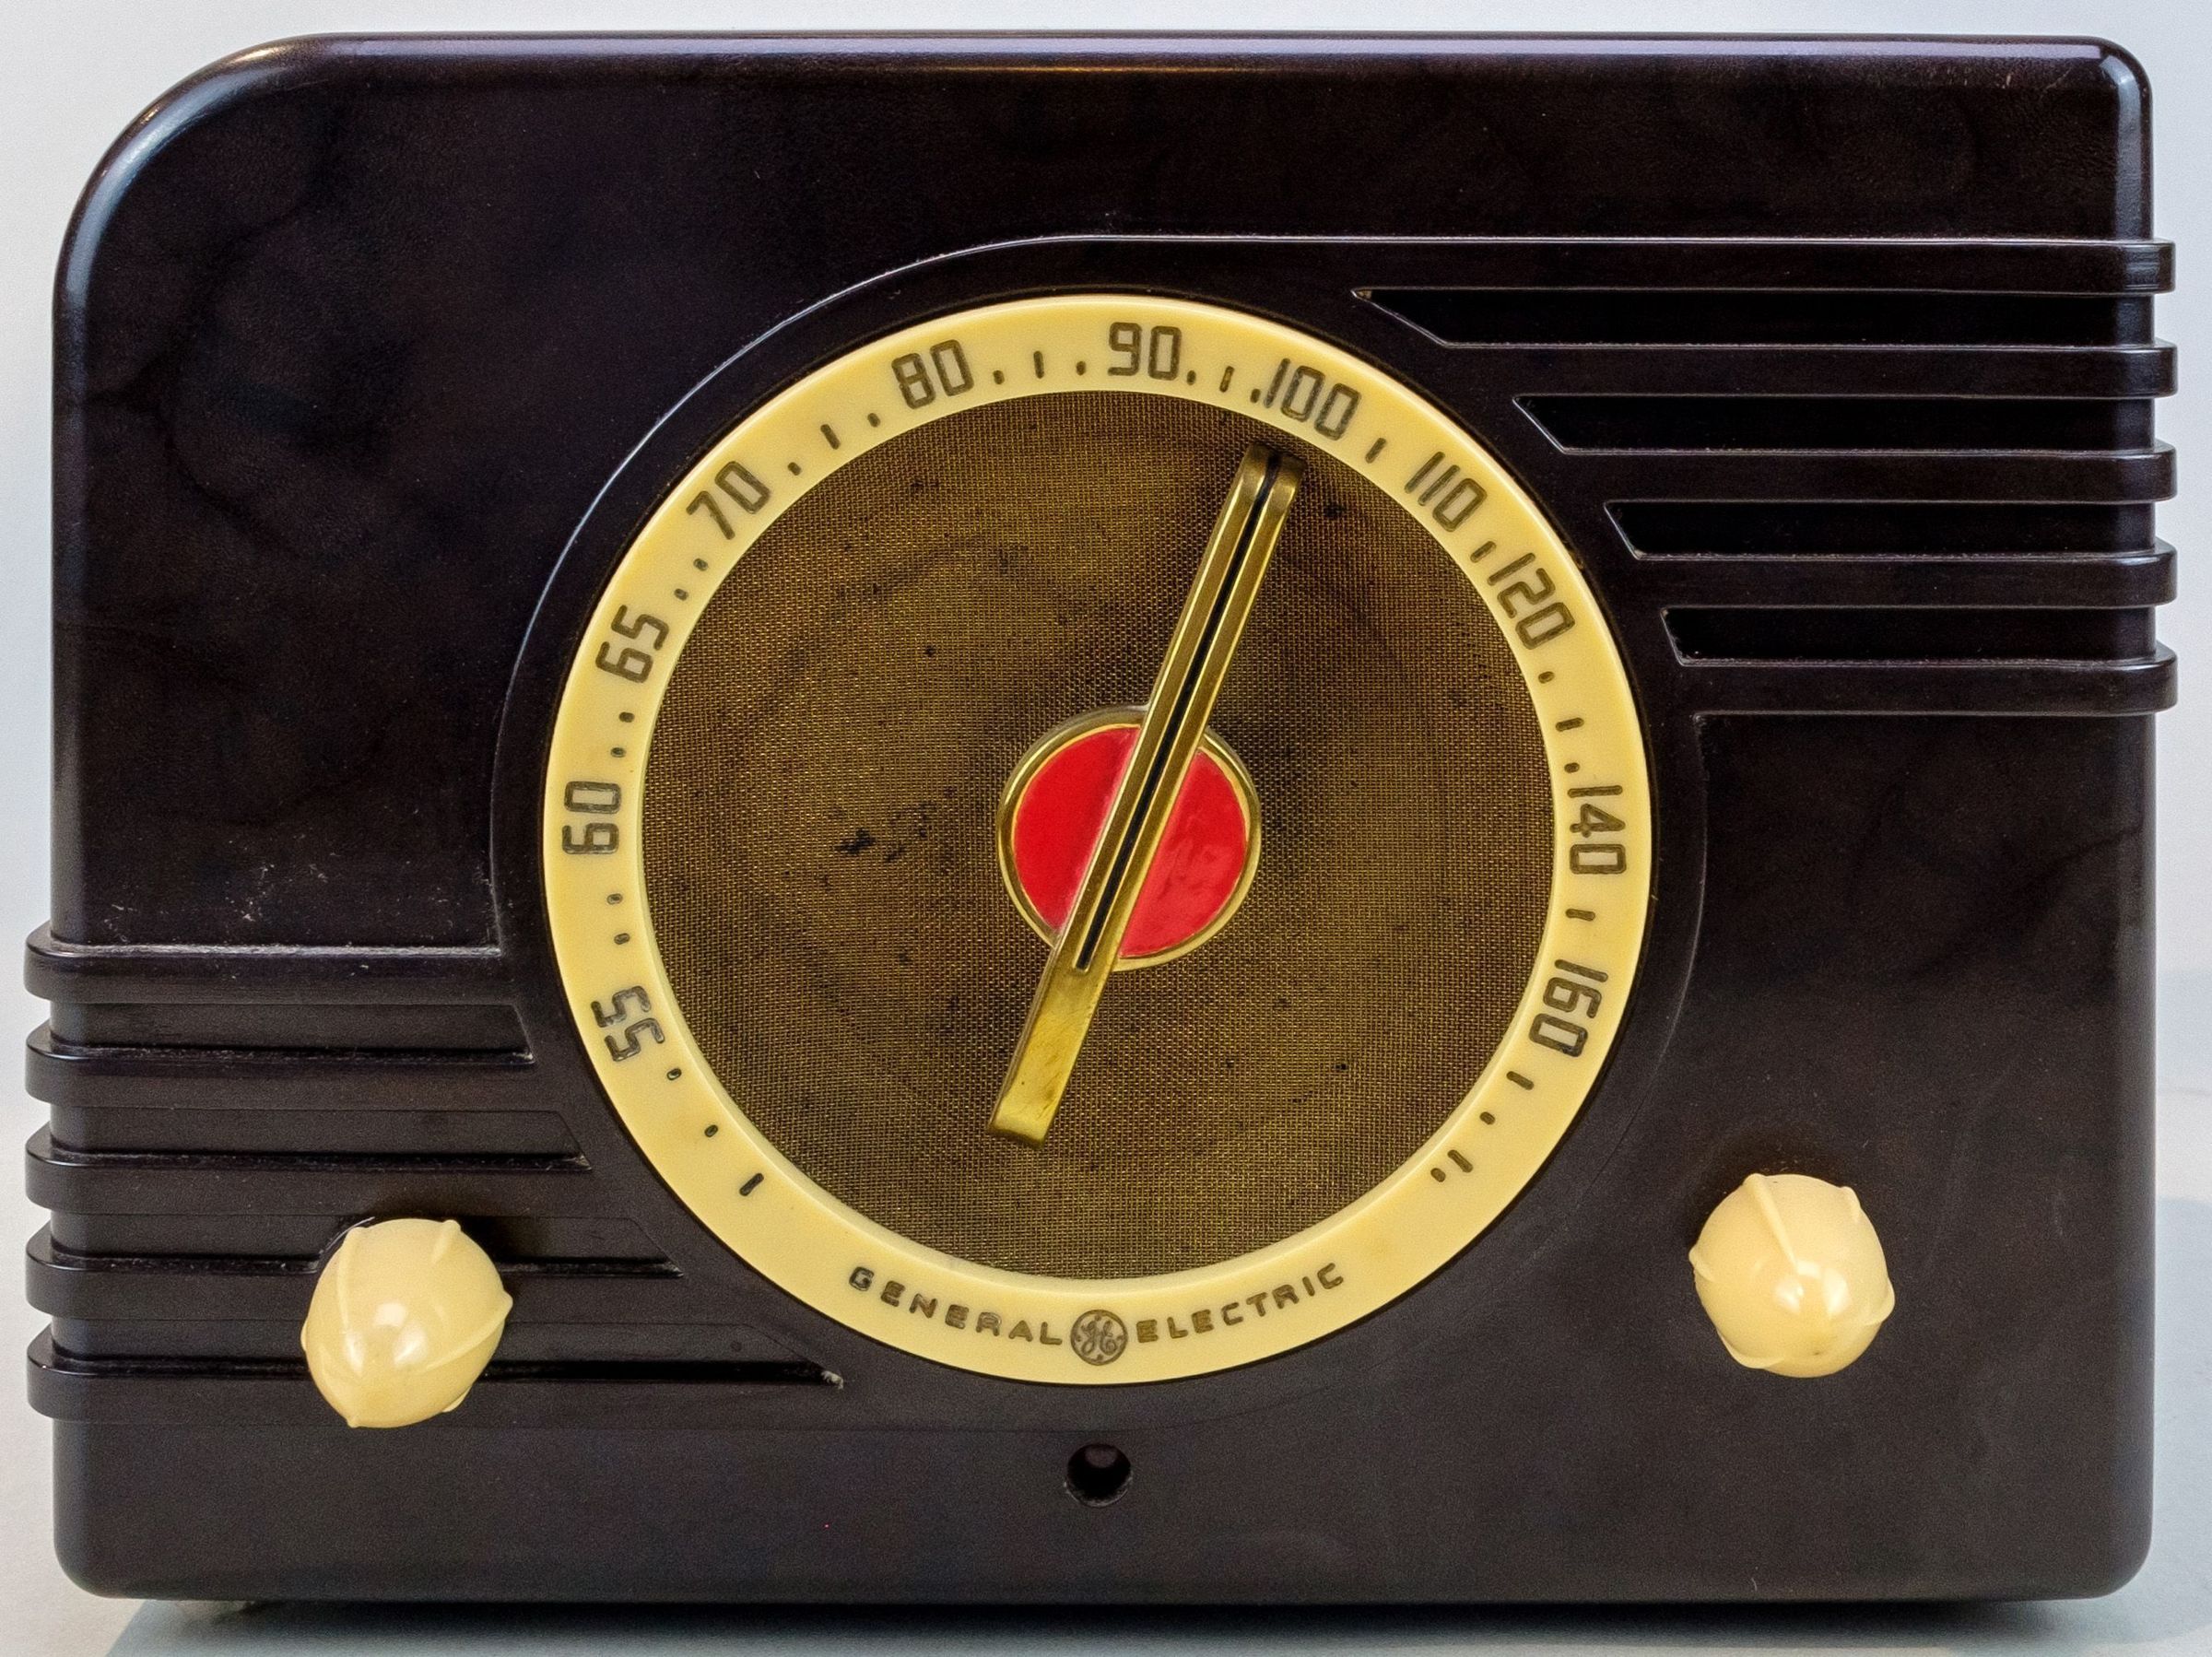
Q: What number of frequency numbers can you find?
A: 11